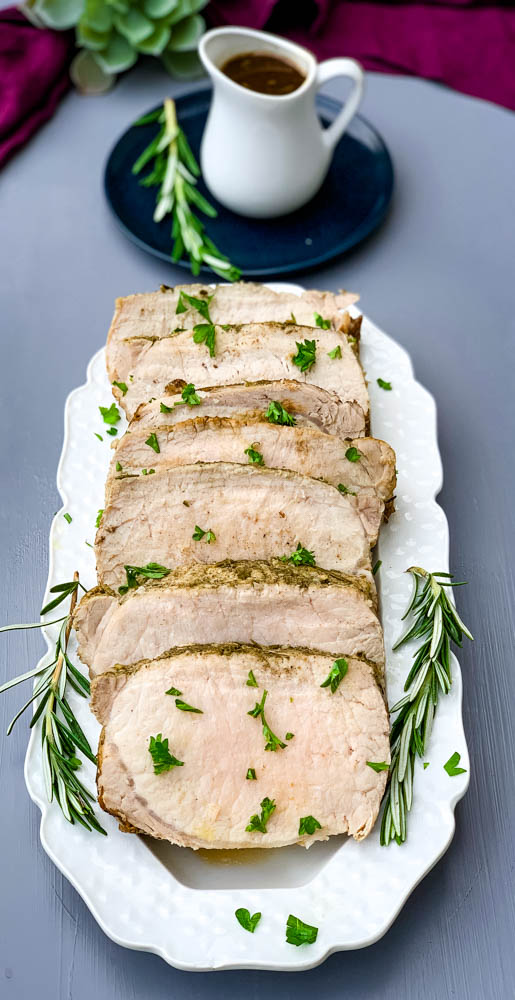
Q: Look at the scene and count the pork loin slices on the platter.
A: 7